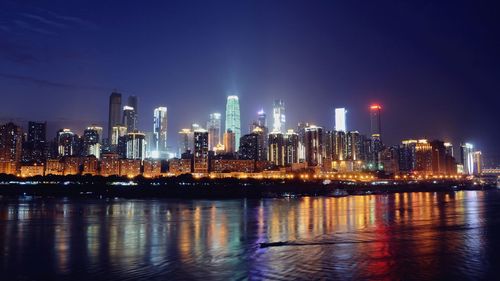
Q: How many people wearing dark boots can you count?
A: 0